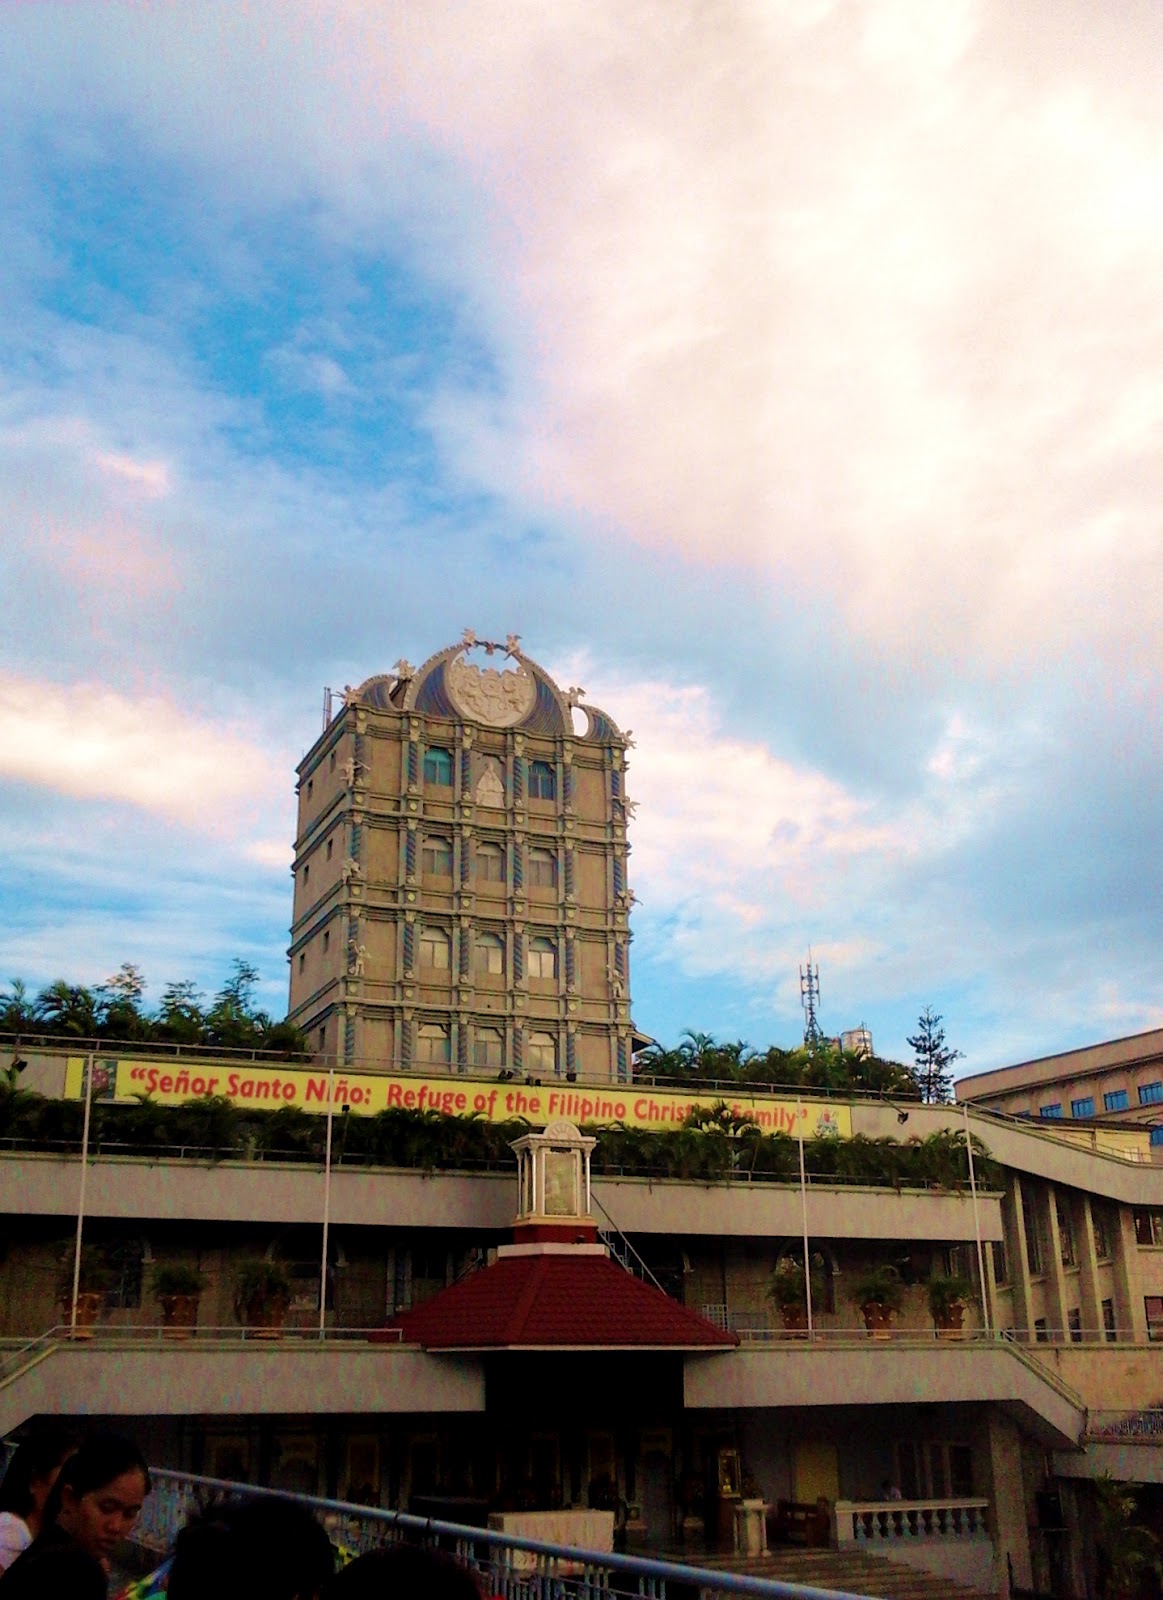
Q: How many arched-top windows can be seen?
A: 11